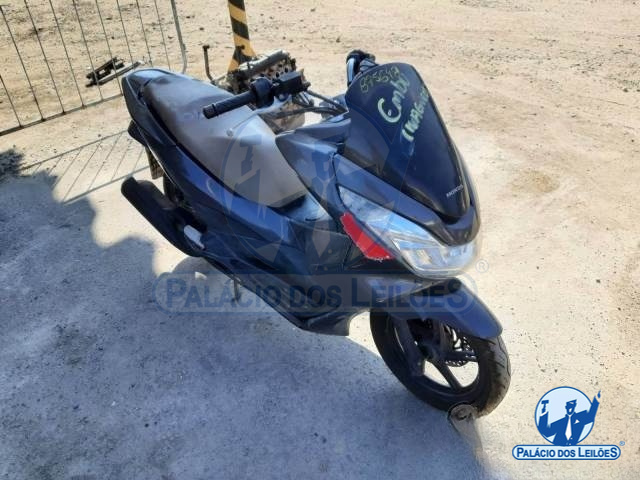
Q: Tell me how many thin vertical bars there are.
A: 9